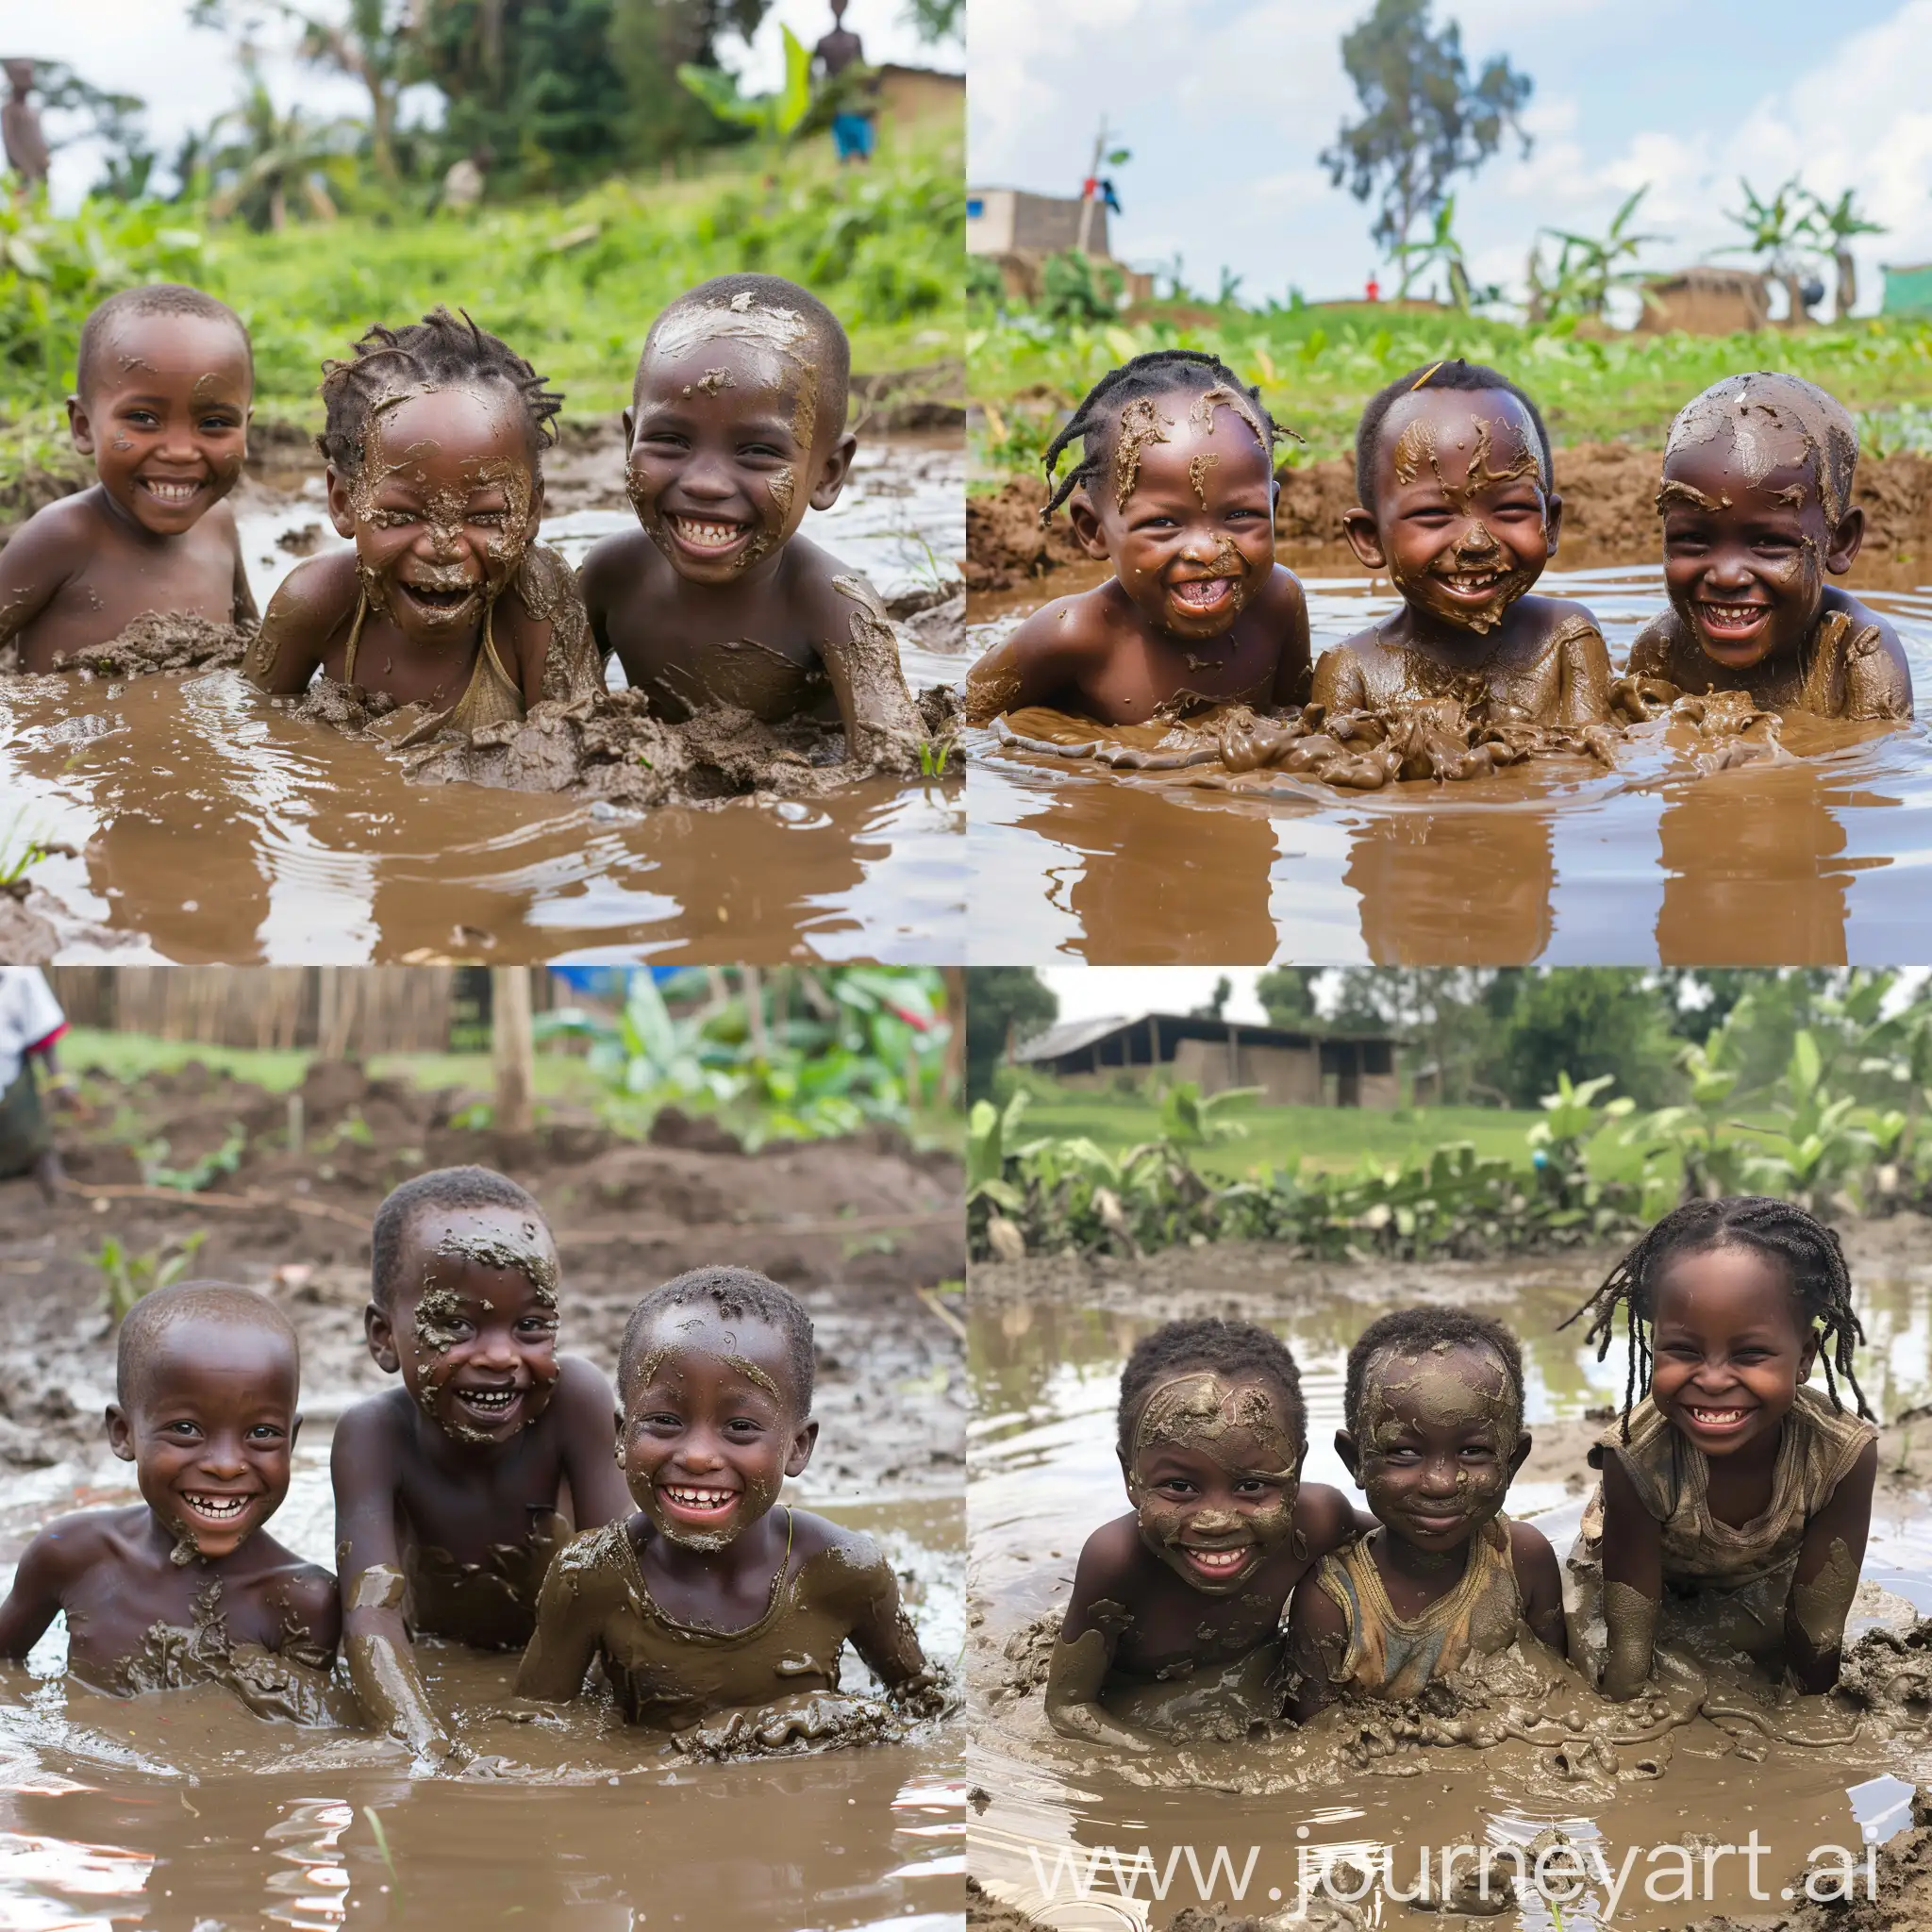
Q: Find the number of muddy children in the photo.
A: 12